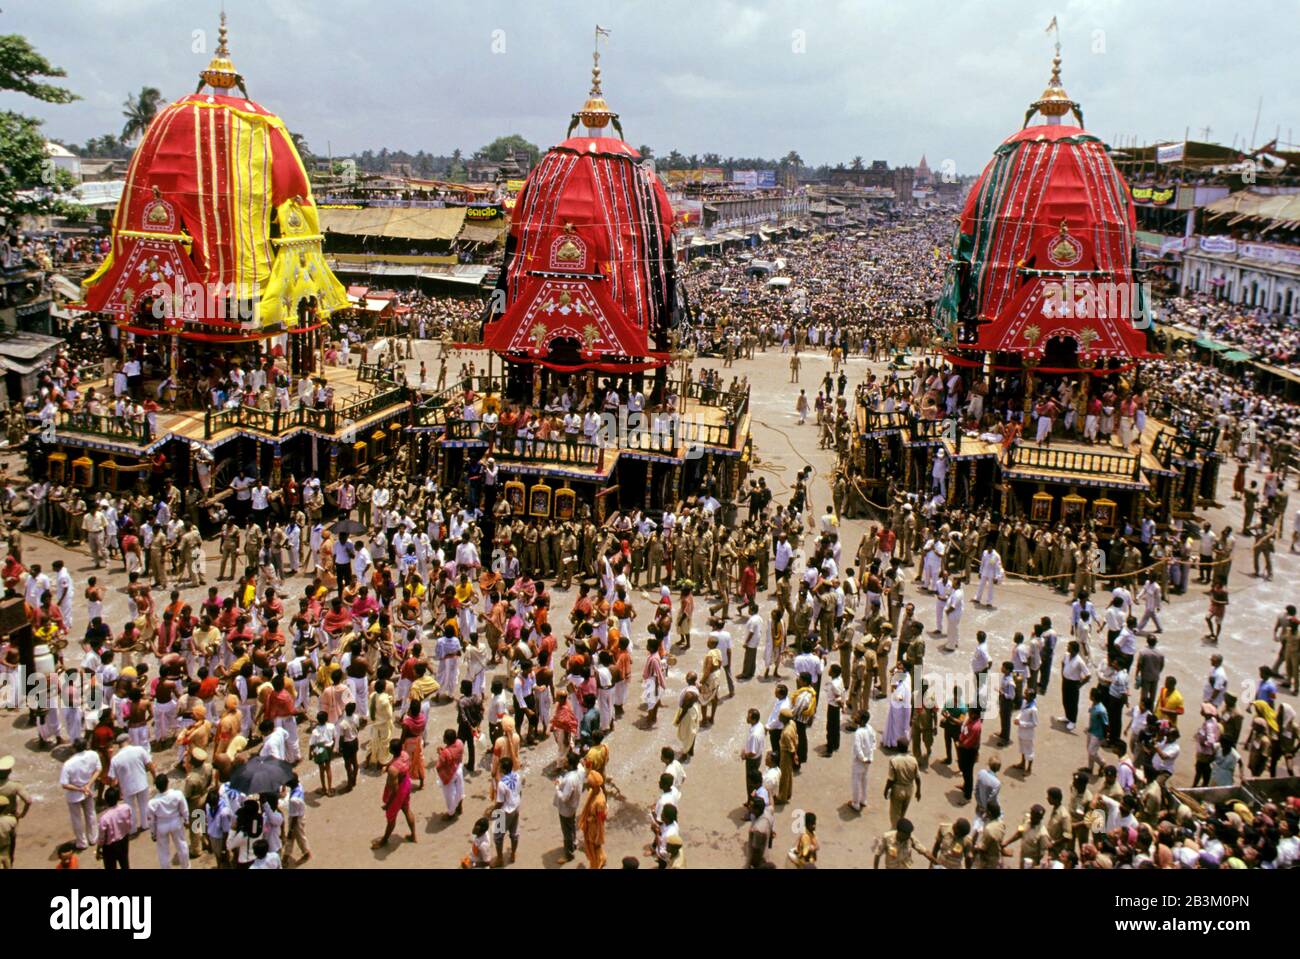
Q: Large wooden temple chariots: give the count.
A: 3